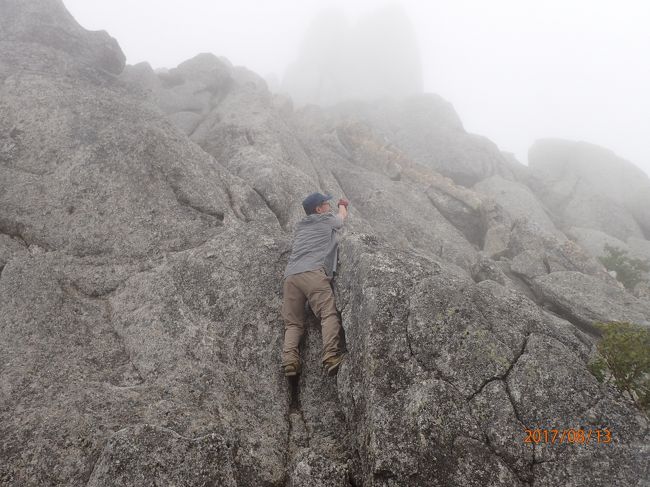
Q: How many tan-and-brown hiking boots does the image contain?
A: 2